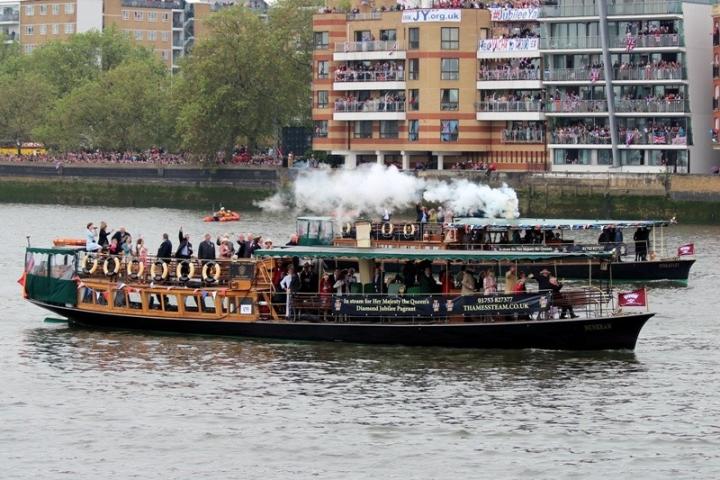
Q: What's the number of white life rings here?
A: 9